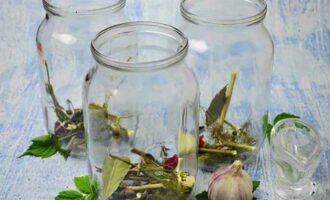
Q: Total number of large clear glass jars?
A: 3